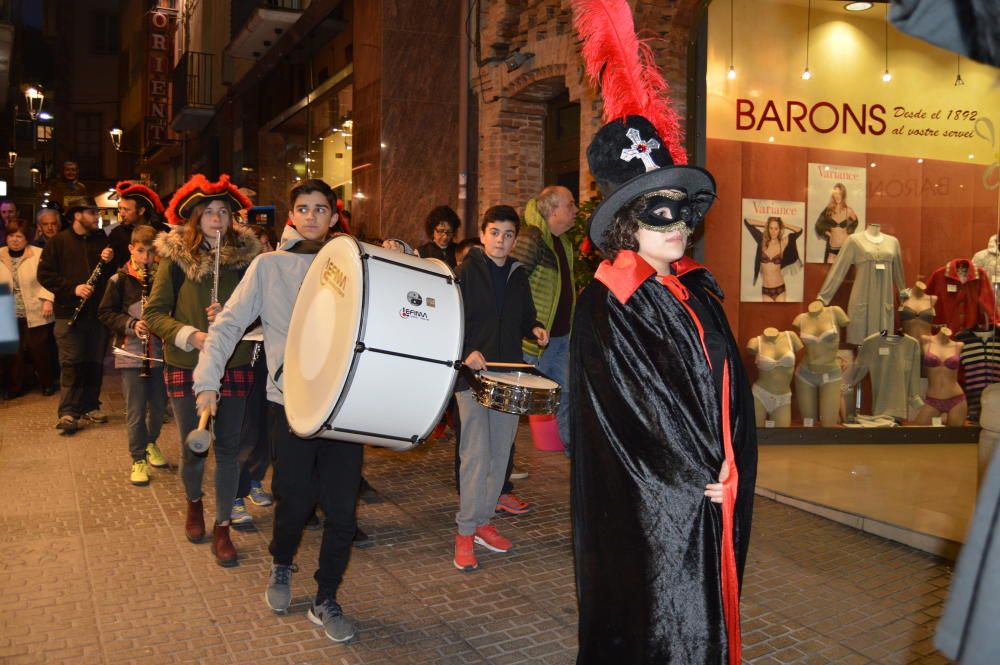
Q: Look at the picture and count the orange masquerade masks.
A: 0